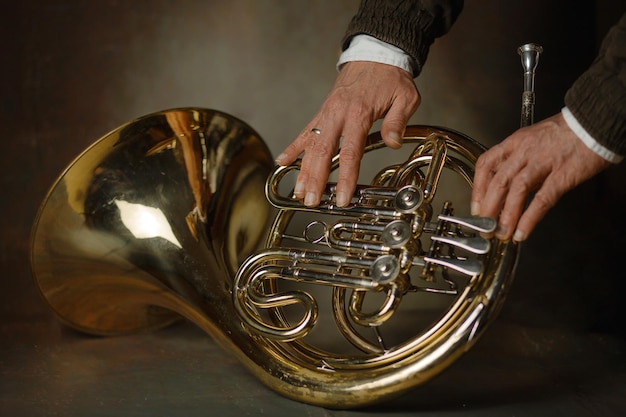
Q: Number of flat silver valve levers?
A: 3